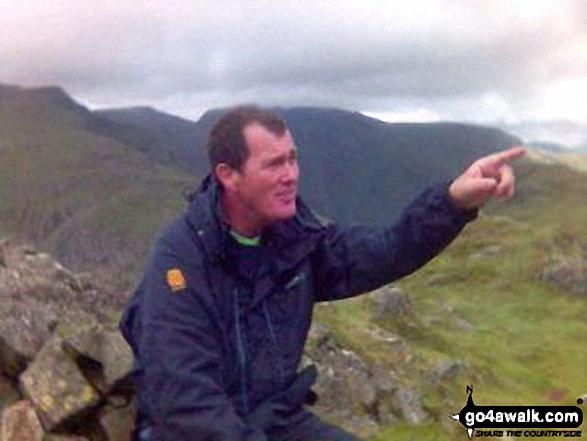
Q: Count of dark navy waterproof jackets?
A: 1